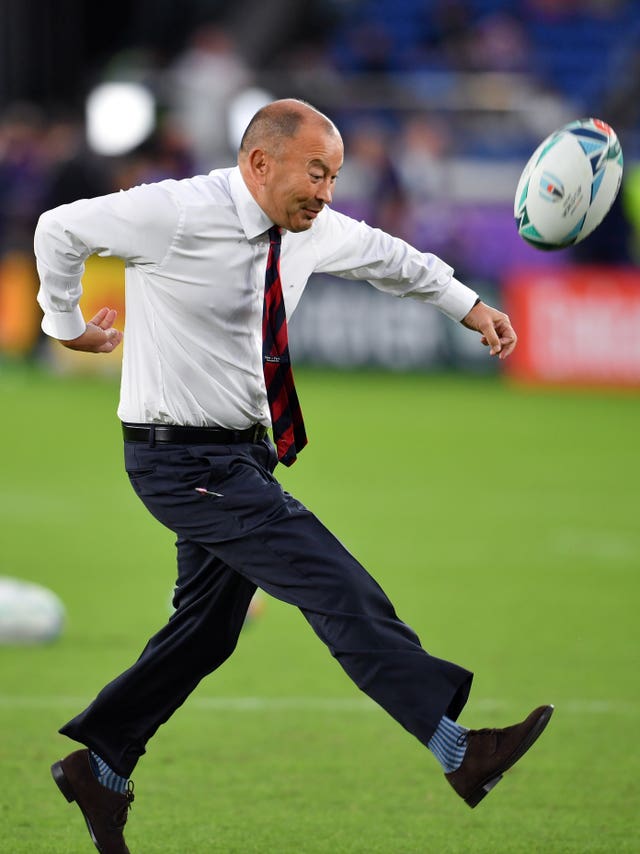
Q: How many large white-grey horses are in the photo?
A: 0